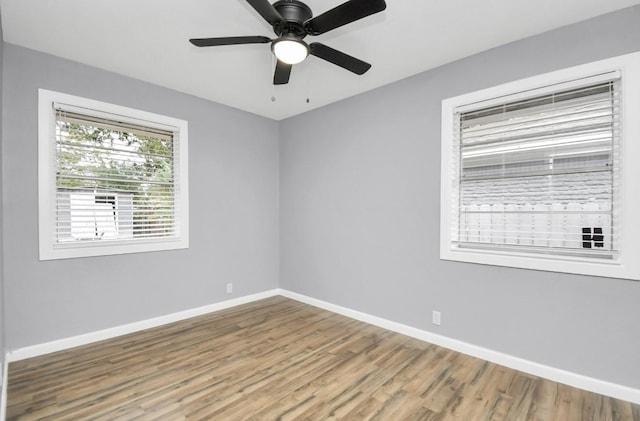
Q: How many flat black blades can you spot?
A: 5